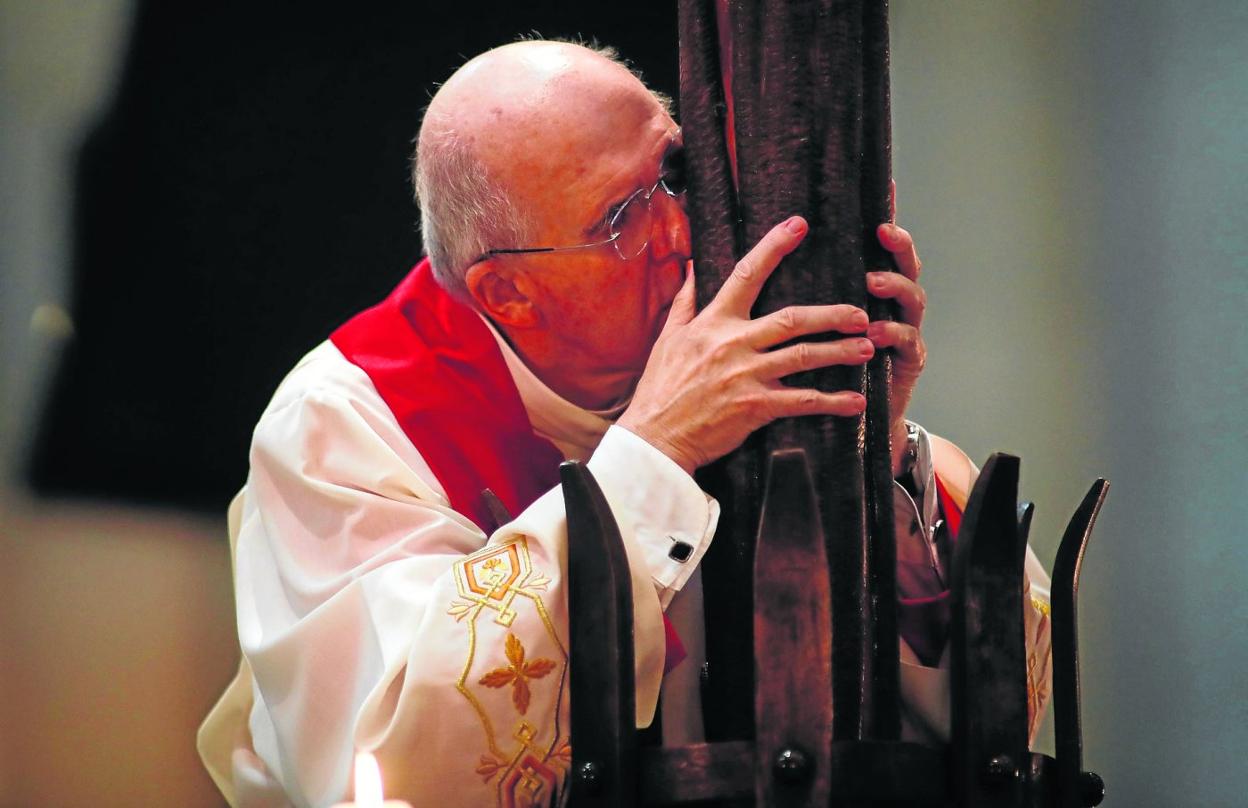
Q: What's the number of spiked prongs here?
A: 6